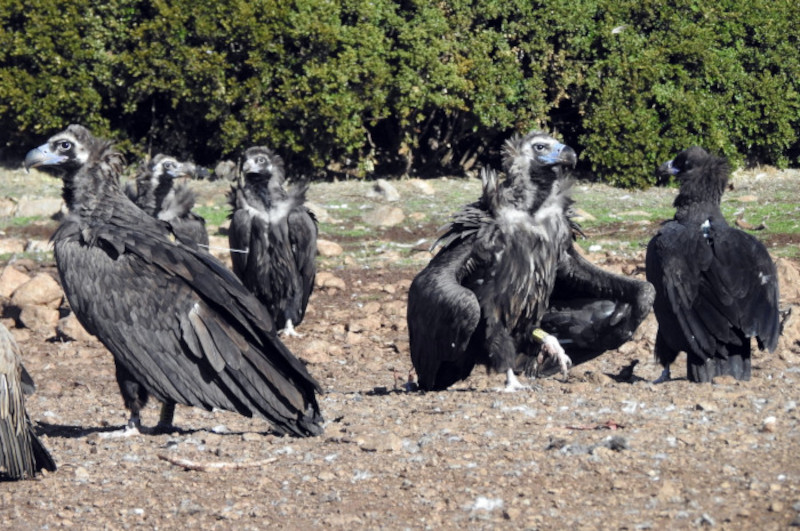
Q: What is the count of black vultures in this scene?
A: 5